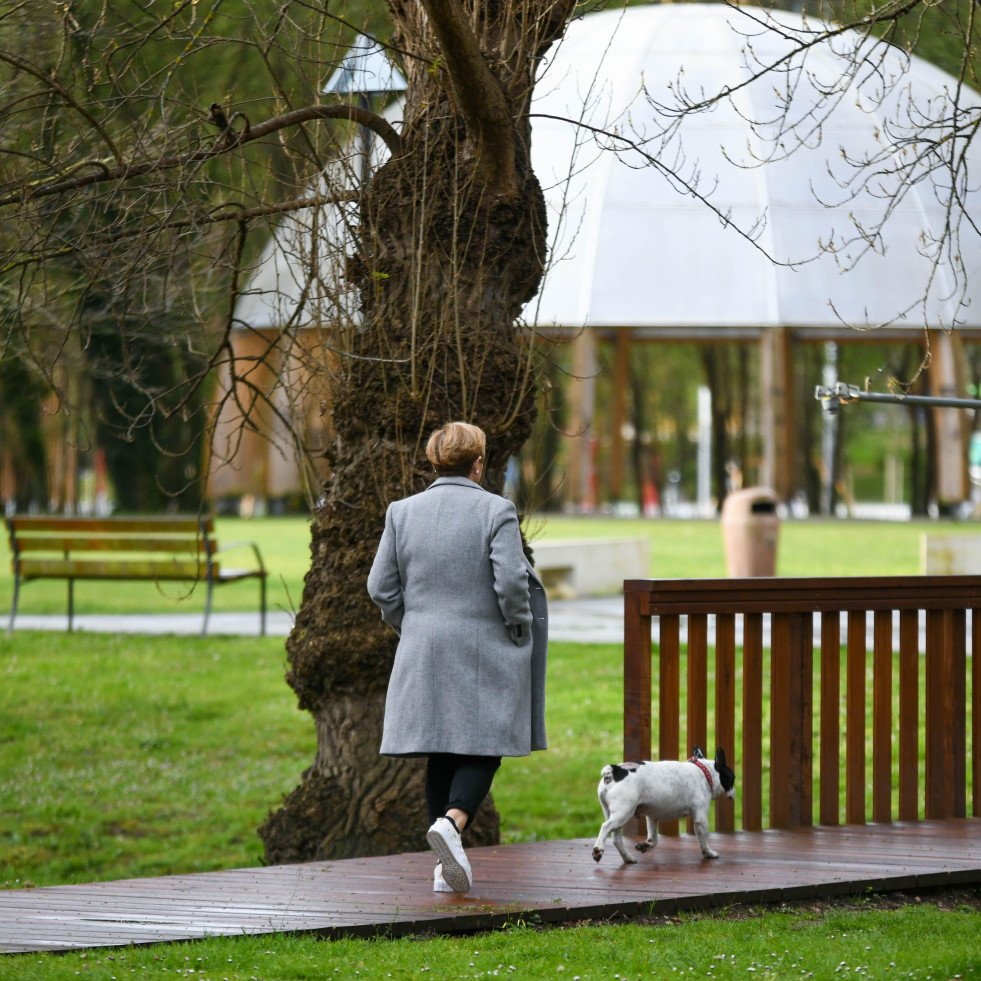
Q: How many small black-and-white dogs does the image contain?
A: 1